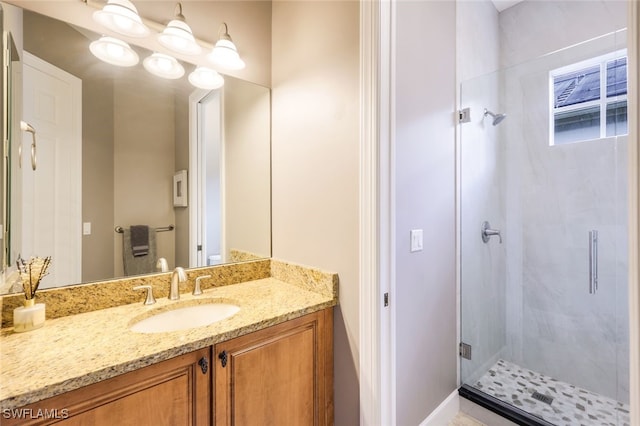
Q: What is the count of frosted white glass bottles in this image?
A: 1